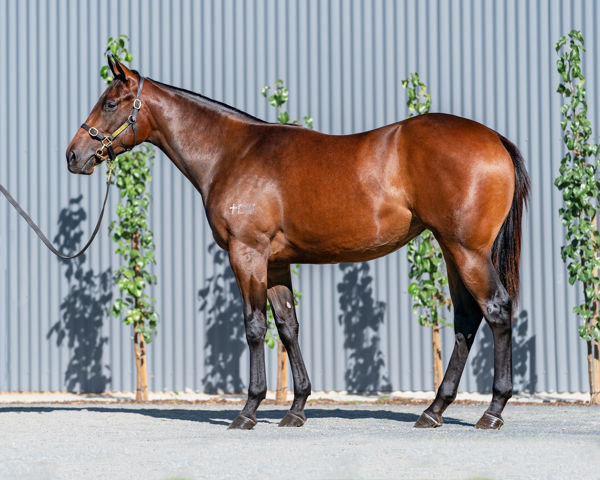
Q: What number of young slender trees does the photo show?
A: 4